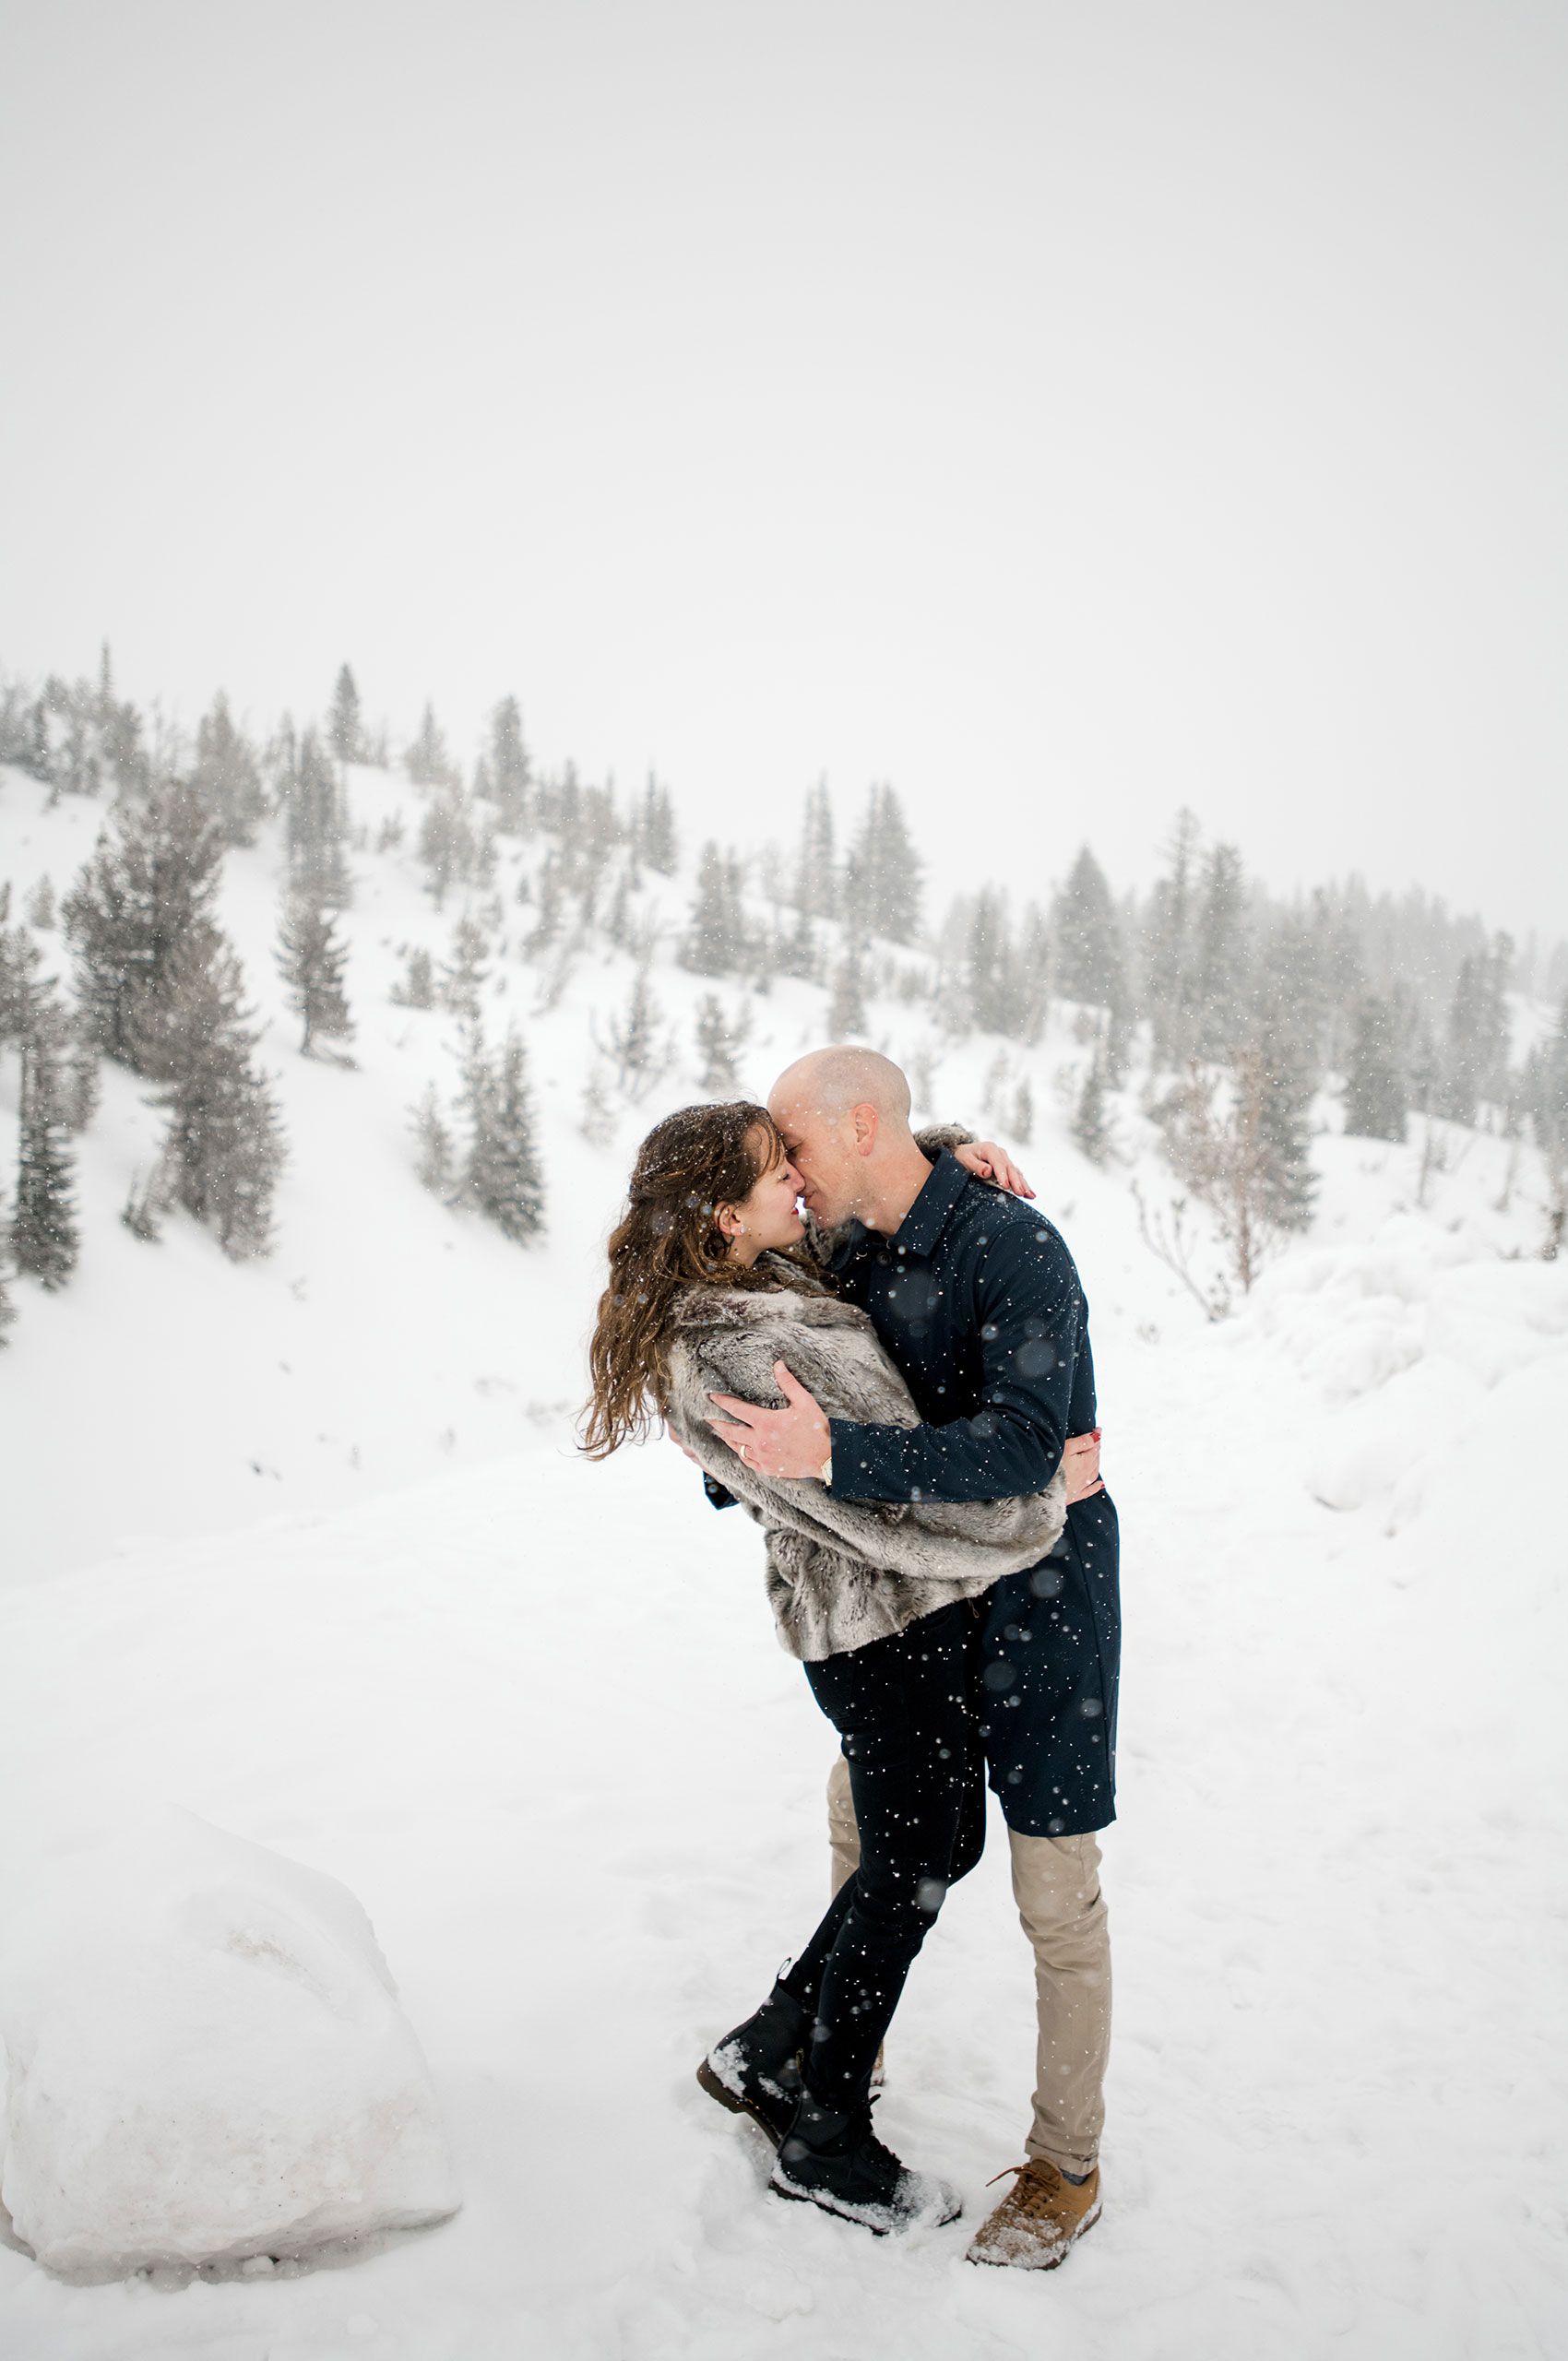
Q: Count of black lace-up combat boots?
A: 2